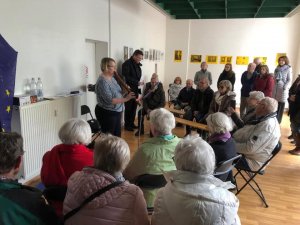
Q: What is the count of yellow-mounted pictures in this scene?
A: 7